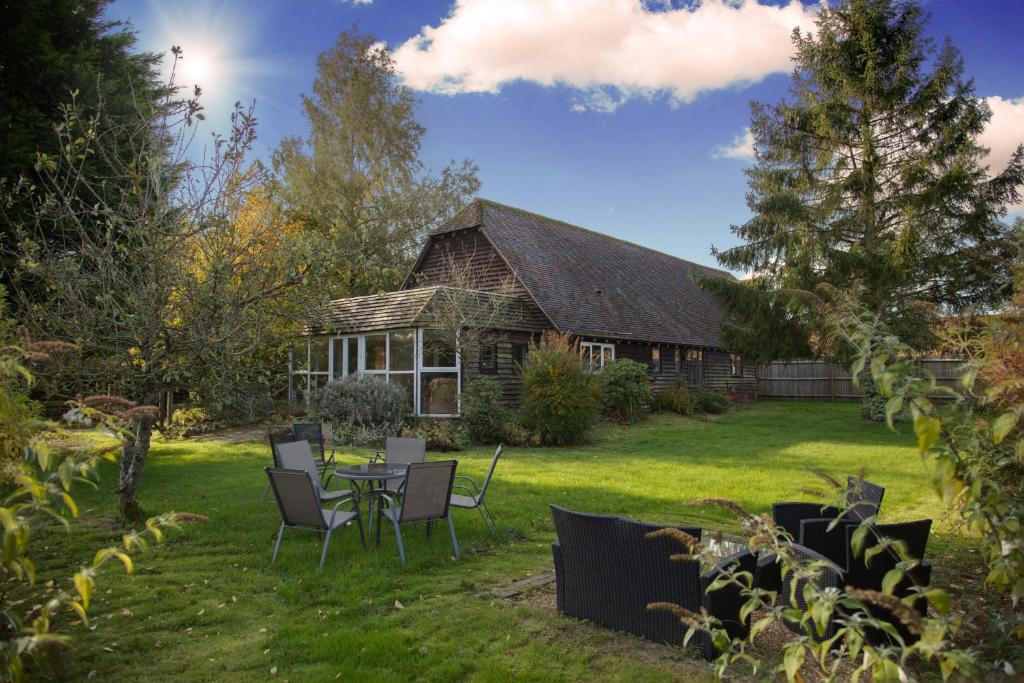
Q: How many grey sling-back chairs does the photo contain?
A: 5